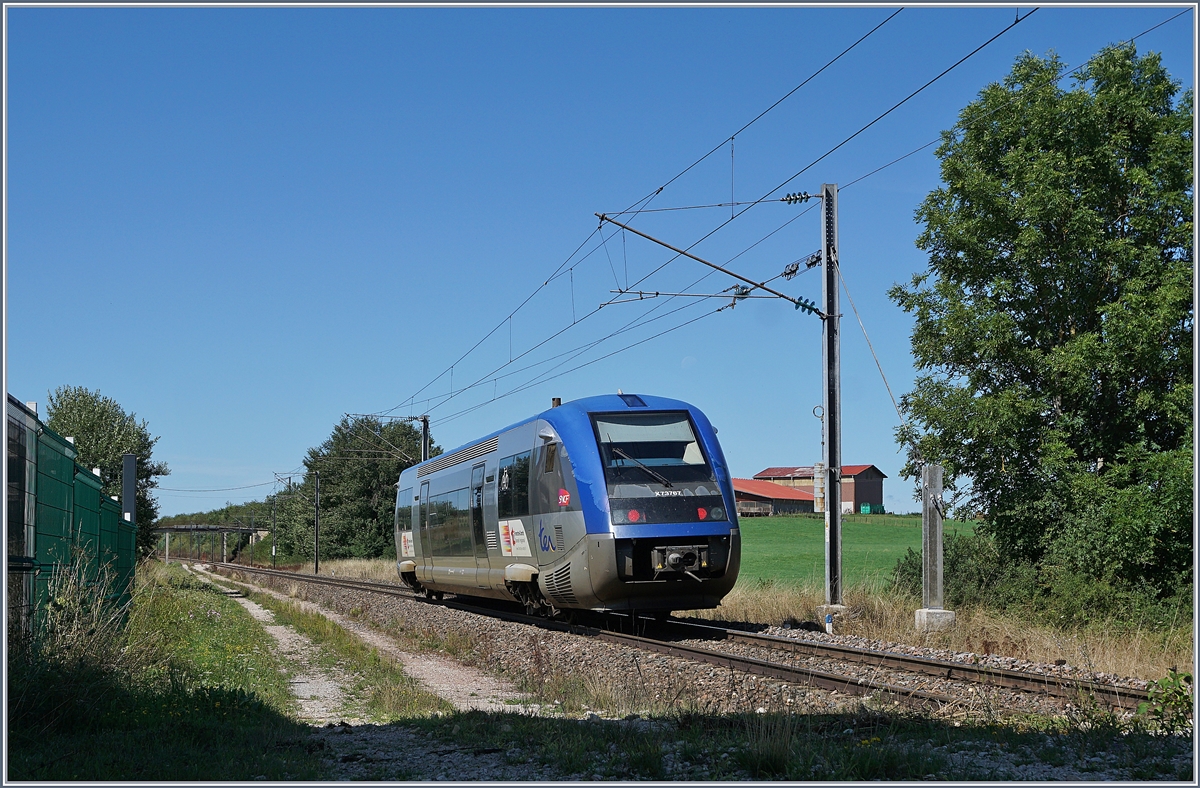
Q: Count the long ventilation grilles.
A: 1